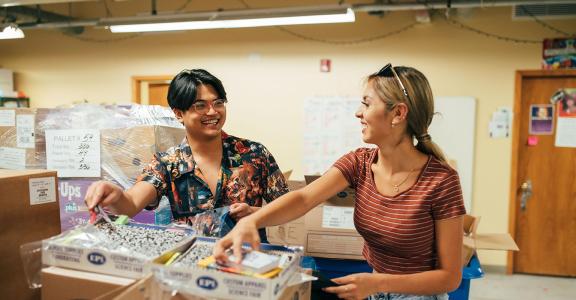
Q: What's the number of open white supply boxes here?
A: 2